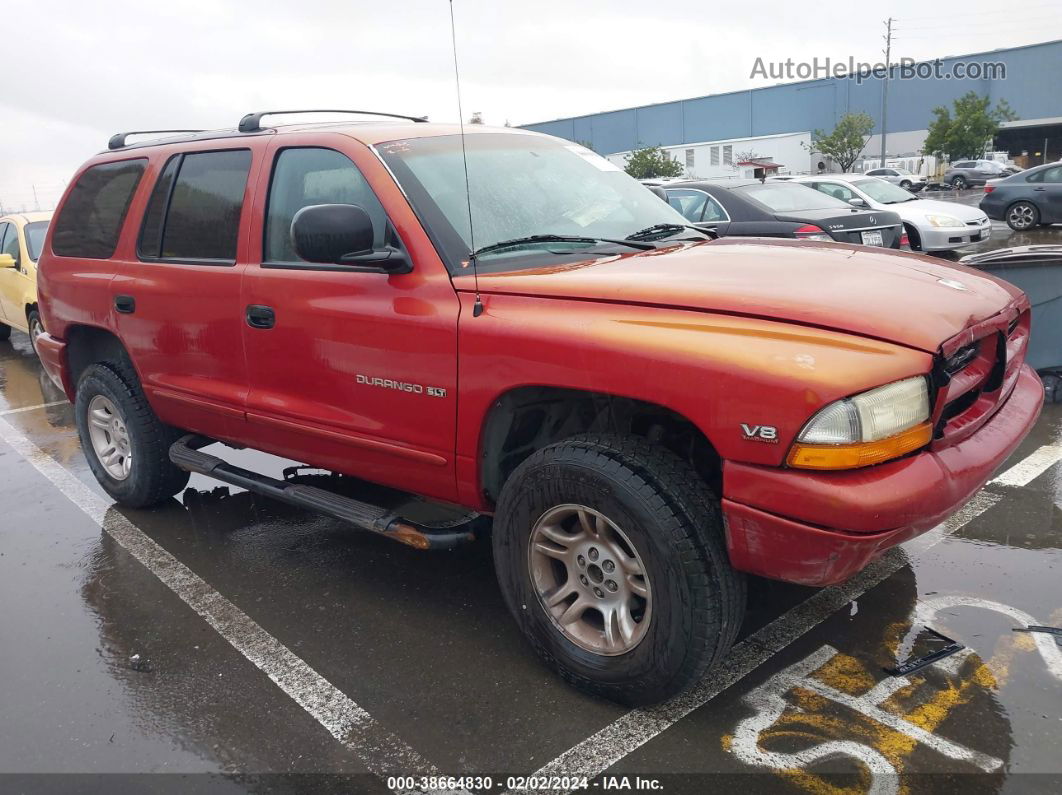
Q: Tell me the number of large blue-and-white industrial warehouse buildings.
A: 1